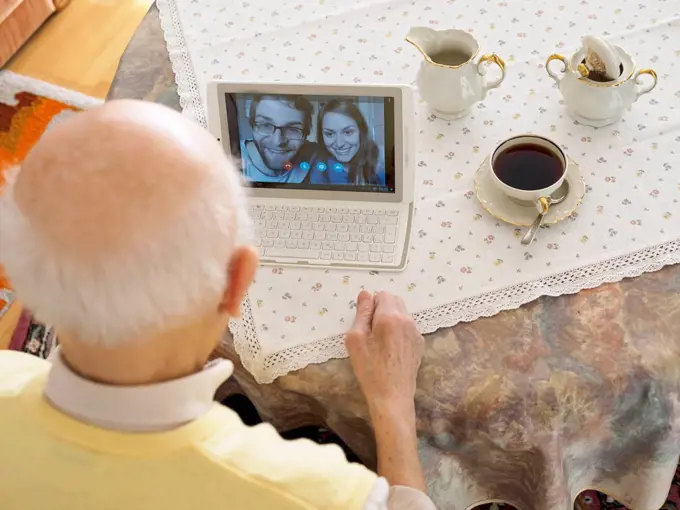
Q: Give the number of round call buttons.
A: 4